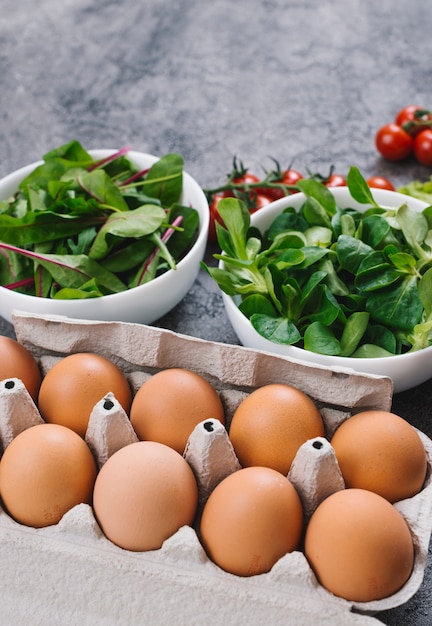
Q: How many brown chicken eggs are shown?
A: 9